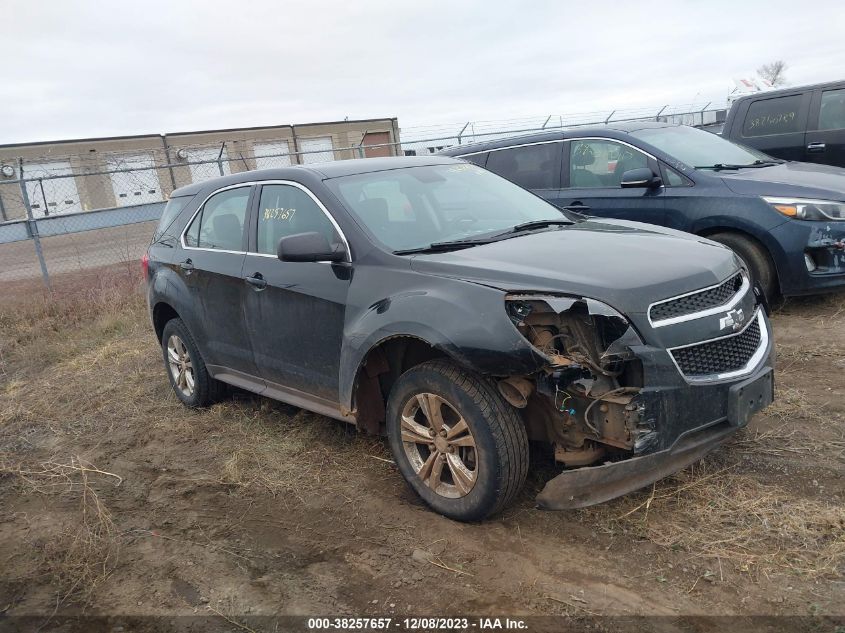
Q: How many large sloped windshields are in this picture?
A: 2